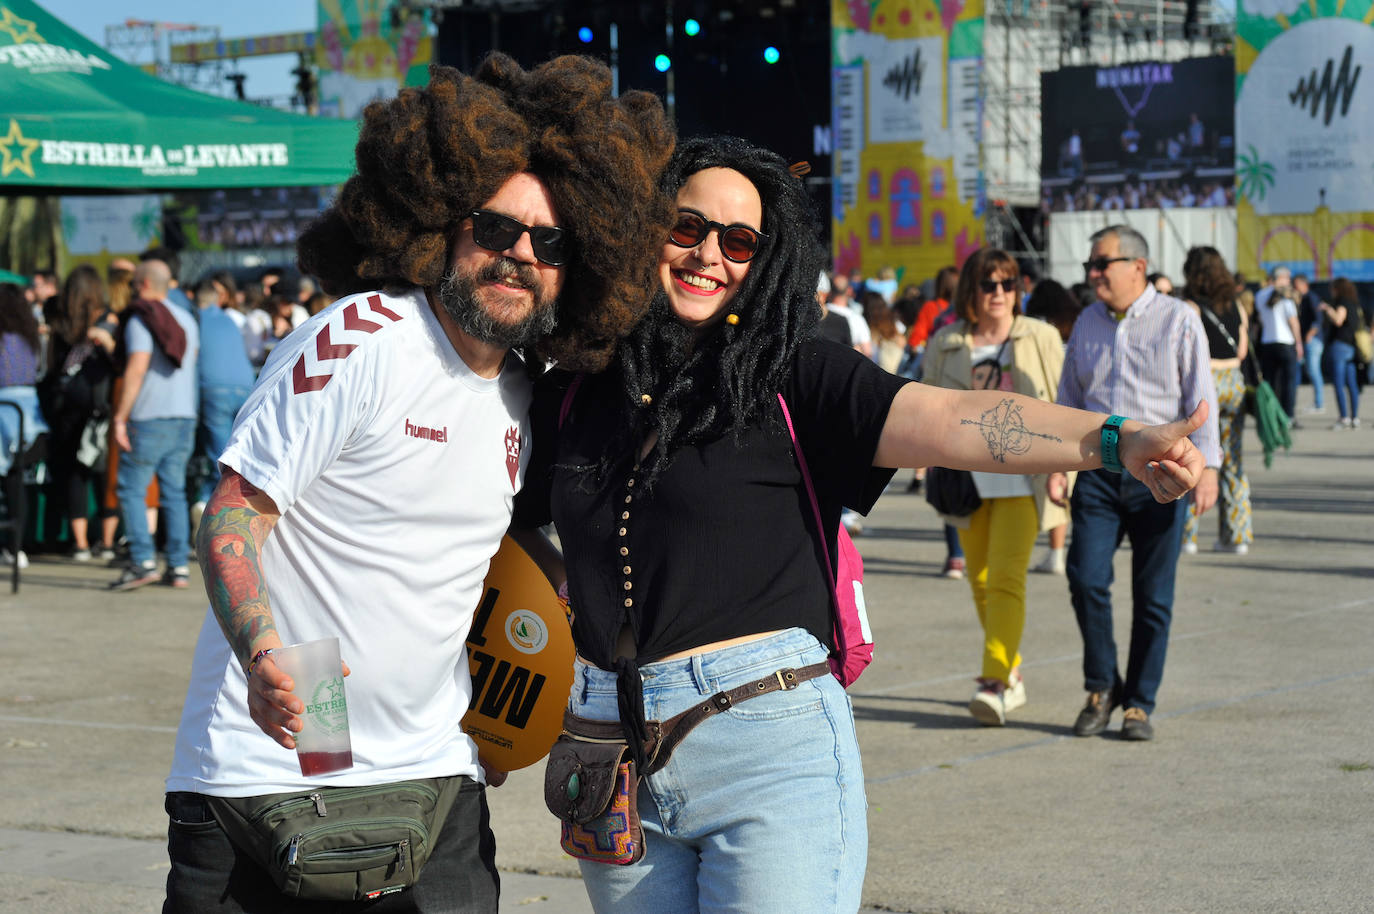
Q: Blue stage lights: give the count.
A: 4